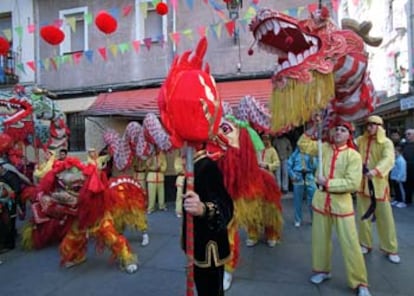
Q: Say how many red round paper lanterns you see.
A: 4